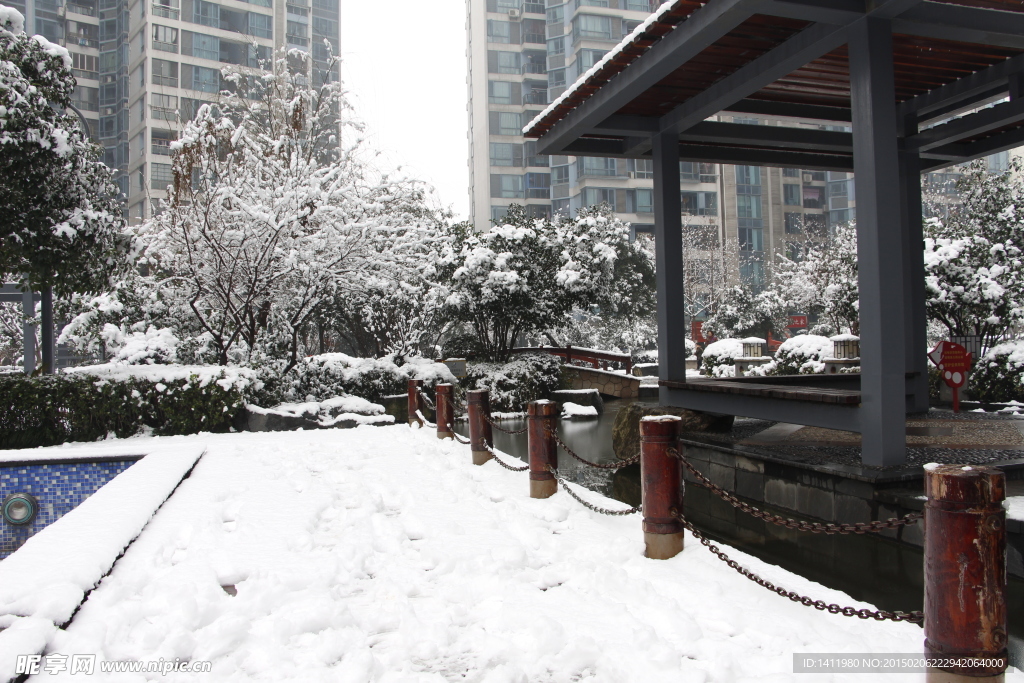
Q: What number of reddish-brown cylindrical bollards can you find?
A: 6